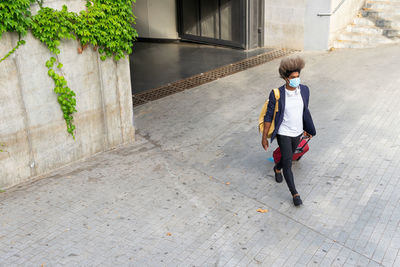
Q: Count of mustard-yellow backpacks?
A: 1